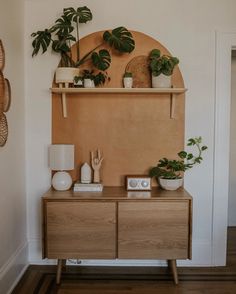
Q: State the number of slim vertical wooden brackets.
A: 2